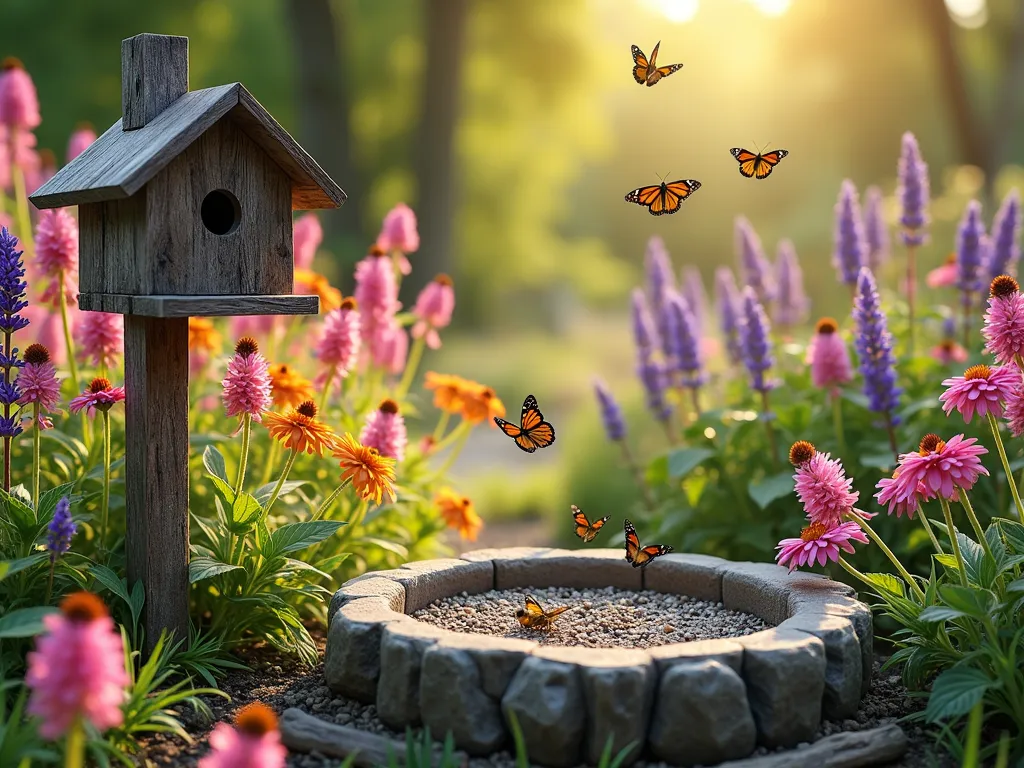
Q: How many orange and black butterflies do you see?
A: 7